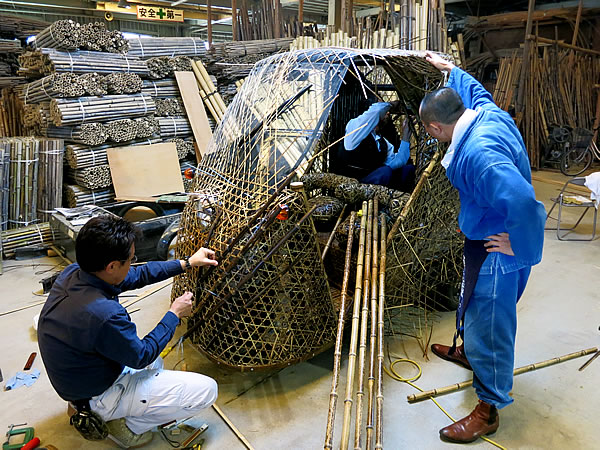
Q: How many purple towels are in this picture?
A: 0